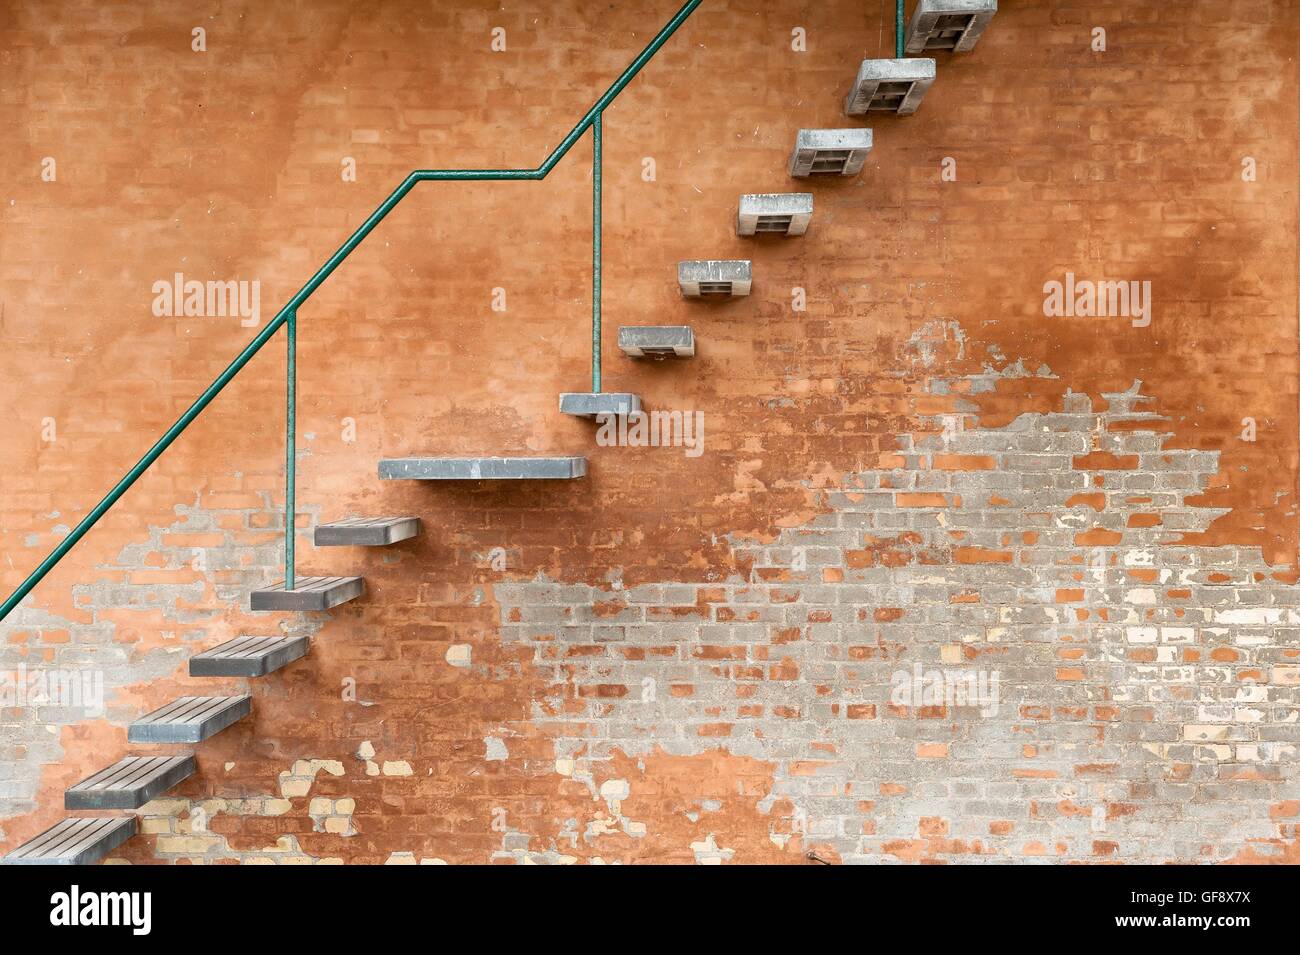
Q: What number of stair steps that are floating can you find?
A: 14